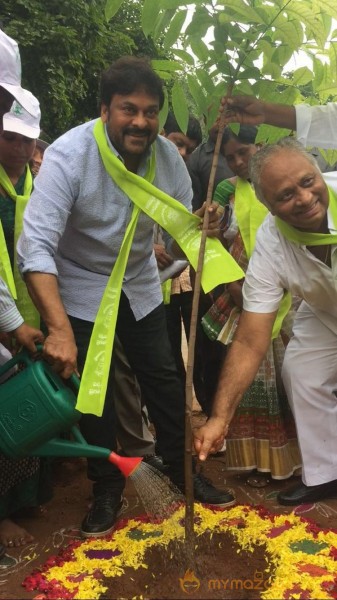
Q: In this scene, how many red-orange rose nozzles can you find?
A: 1